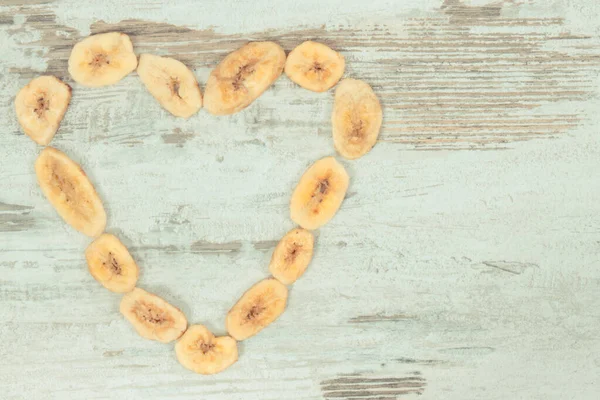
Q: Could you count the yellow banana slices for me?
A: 13